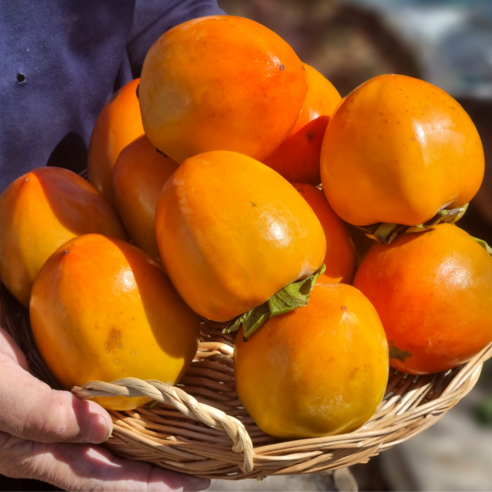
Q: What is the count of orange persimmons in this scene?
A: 11